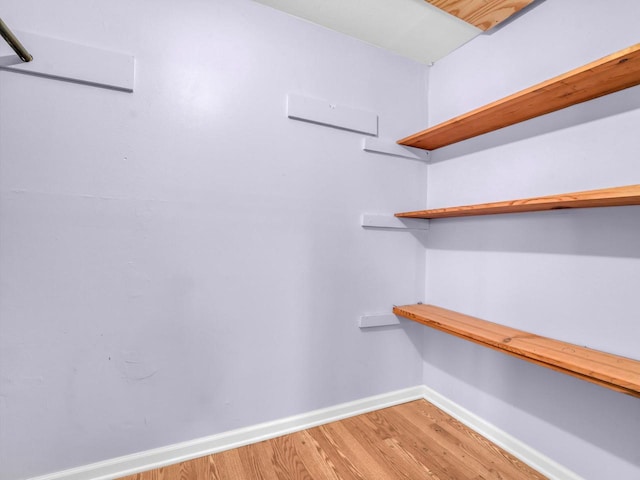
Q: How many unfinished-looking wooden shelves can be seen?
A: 3